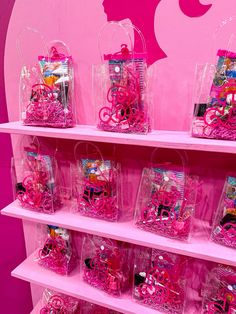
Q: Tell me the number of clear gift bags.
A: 13